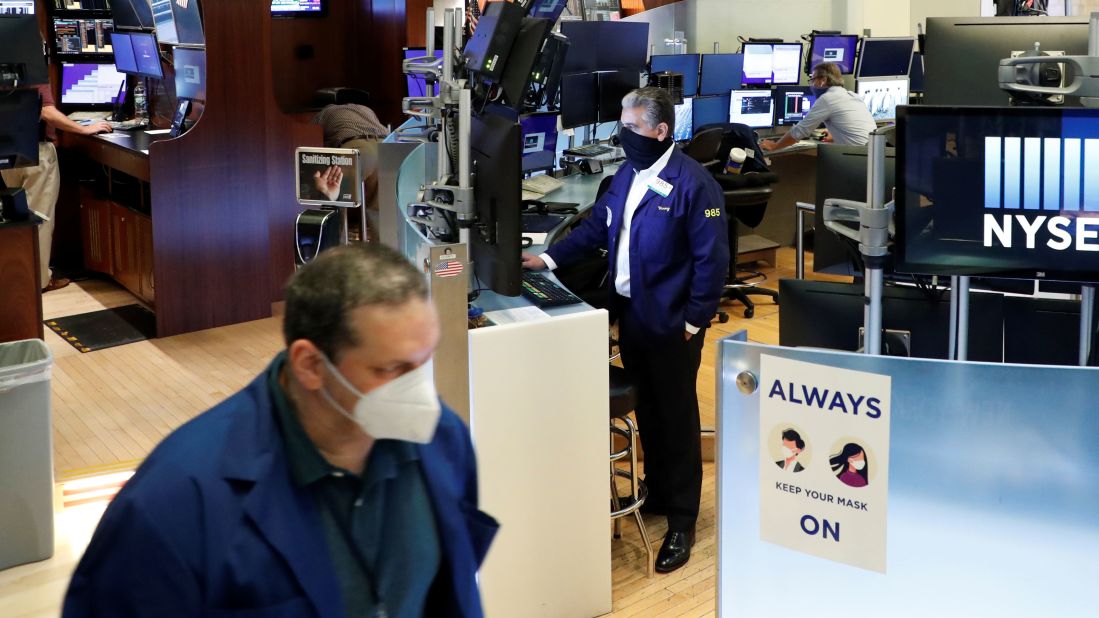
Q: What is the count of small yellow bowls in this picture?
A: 0